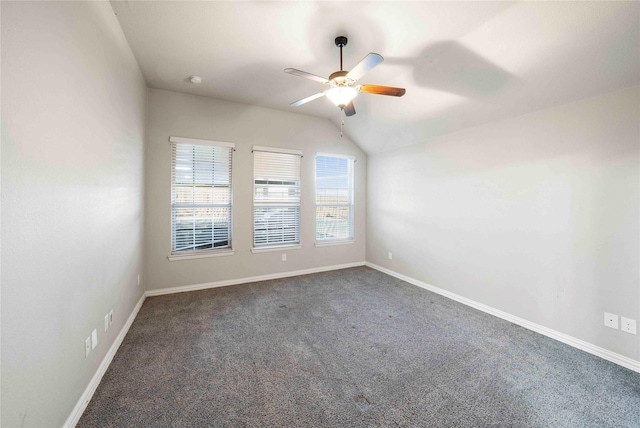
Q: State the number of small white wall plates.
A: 9